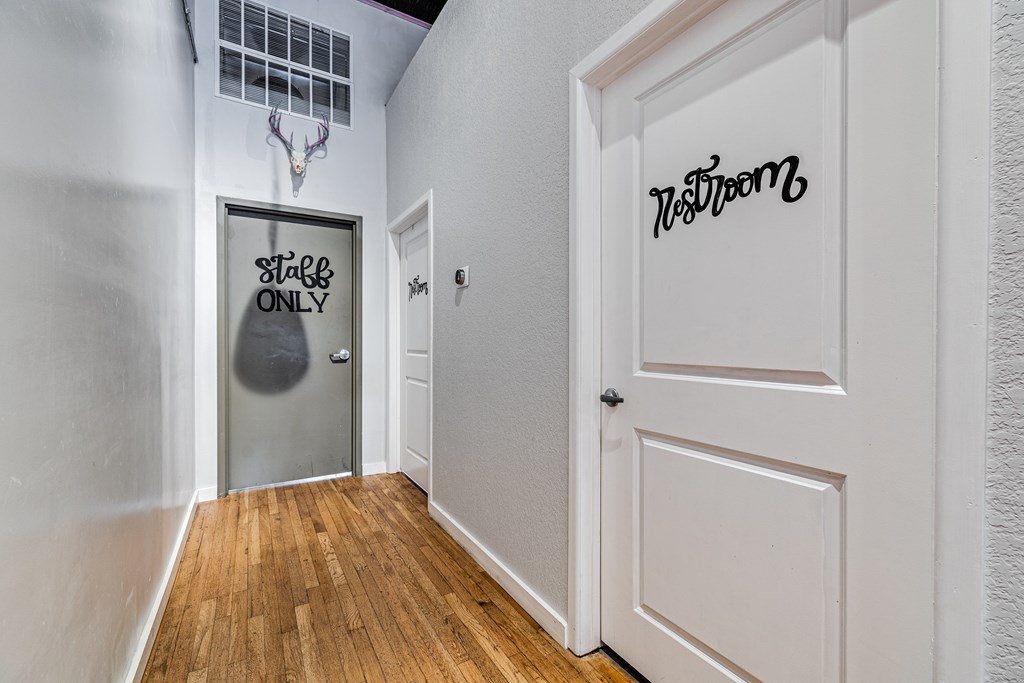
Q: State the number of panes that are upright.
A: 12